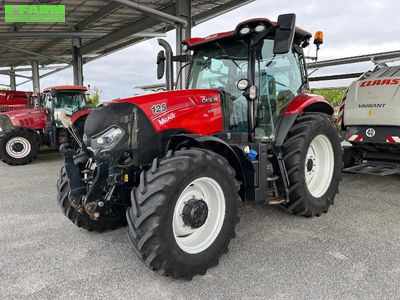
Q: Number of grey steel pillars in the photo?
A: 4